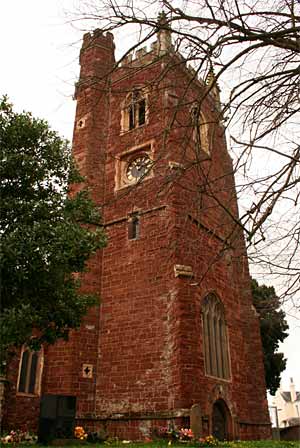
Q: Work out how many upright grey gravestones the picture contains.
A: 1